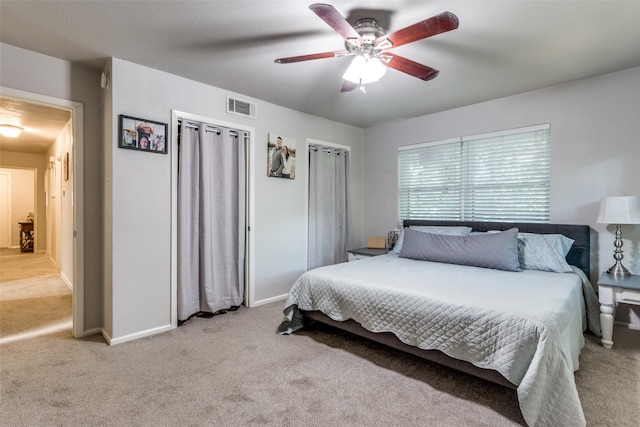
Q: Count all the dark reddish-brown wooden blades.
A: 5